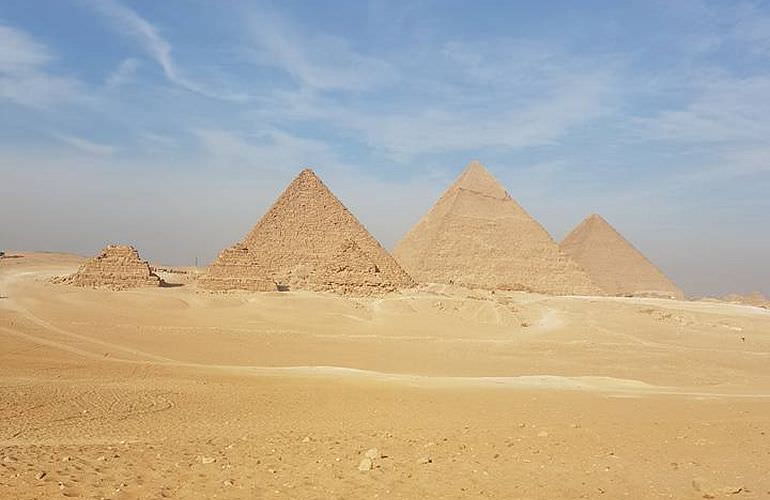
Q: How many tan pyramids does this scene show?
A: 6